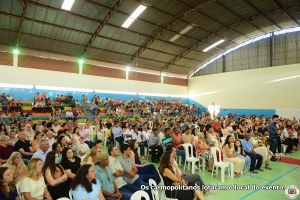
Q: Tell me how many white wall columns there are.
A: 4